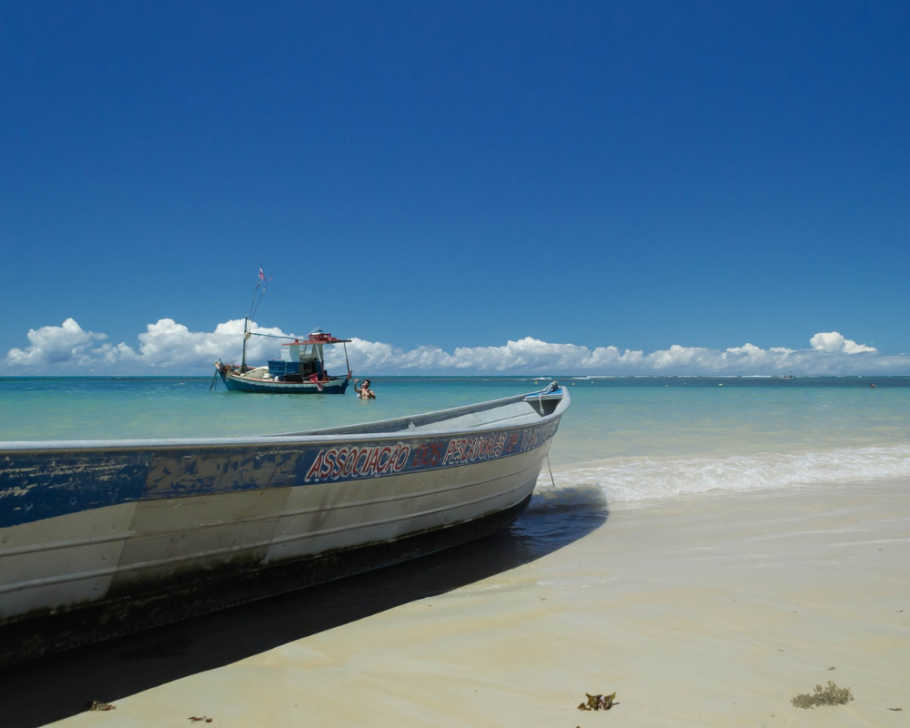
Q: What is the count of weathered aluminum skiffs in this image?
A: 1